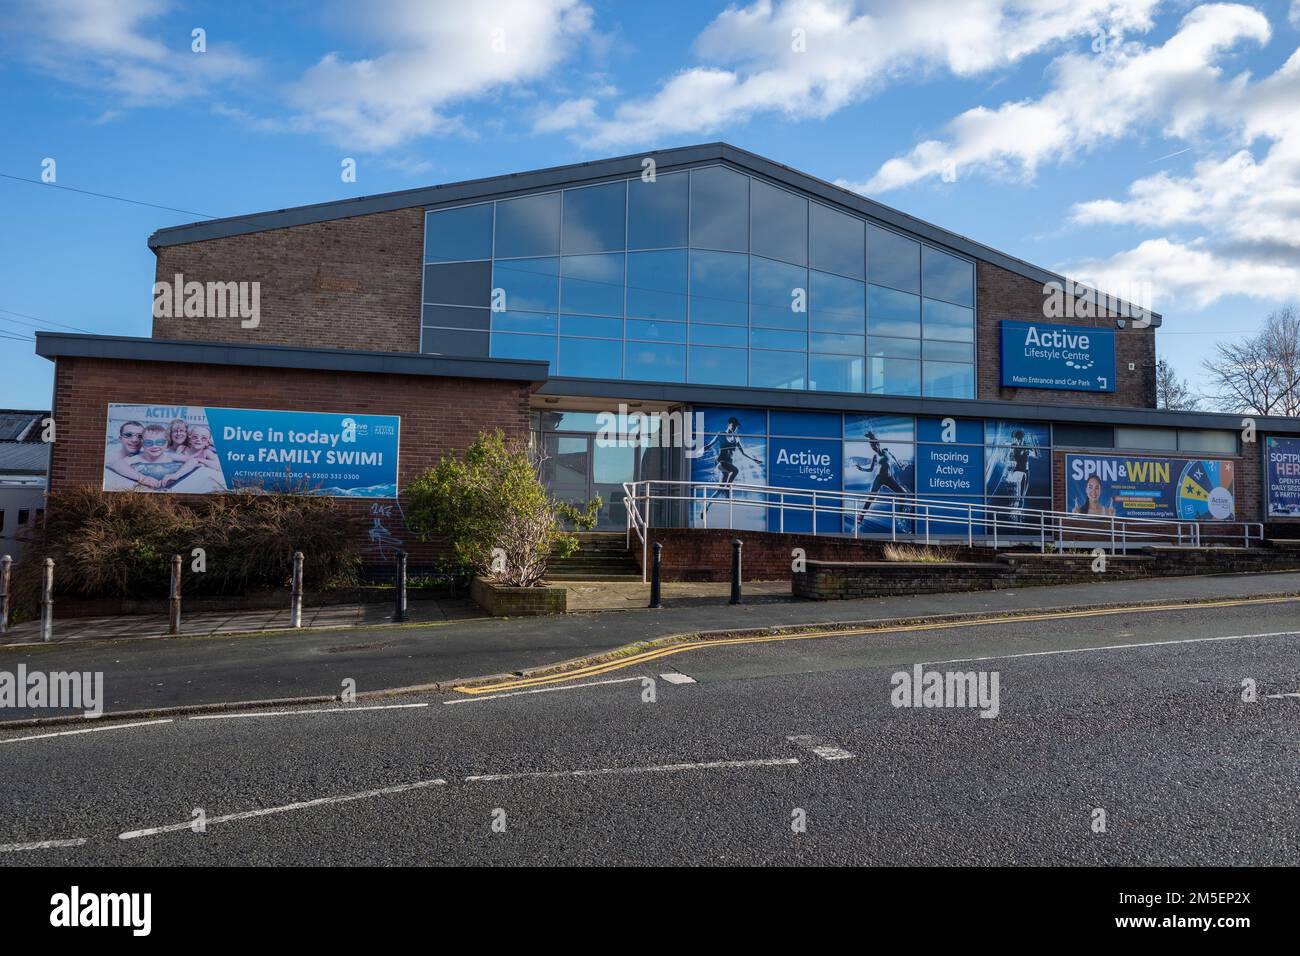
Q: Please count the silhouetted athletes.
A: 3